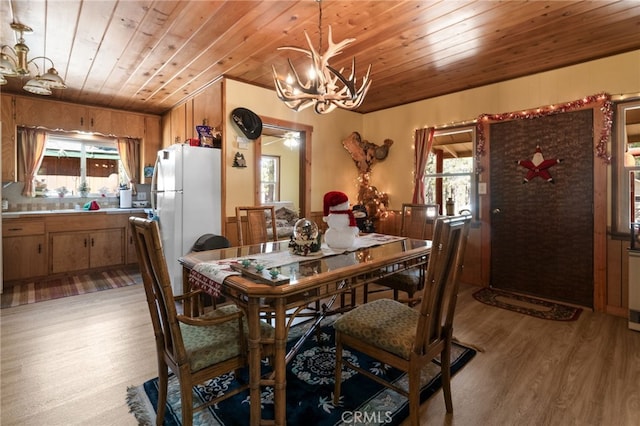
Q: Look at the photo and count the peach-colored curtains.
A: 3